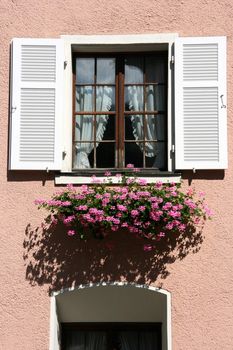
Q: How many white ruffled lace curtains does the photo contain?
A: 2